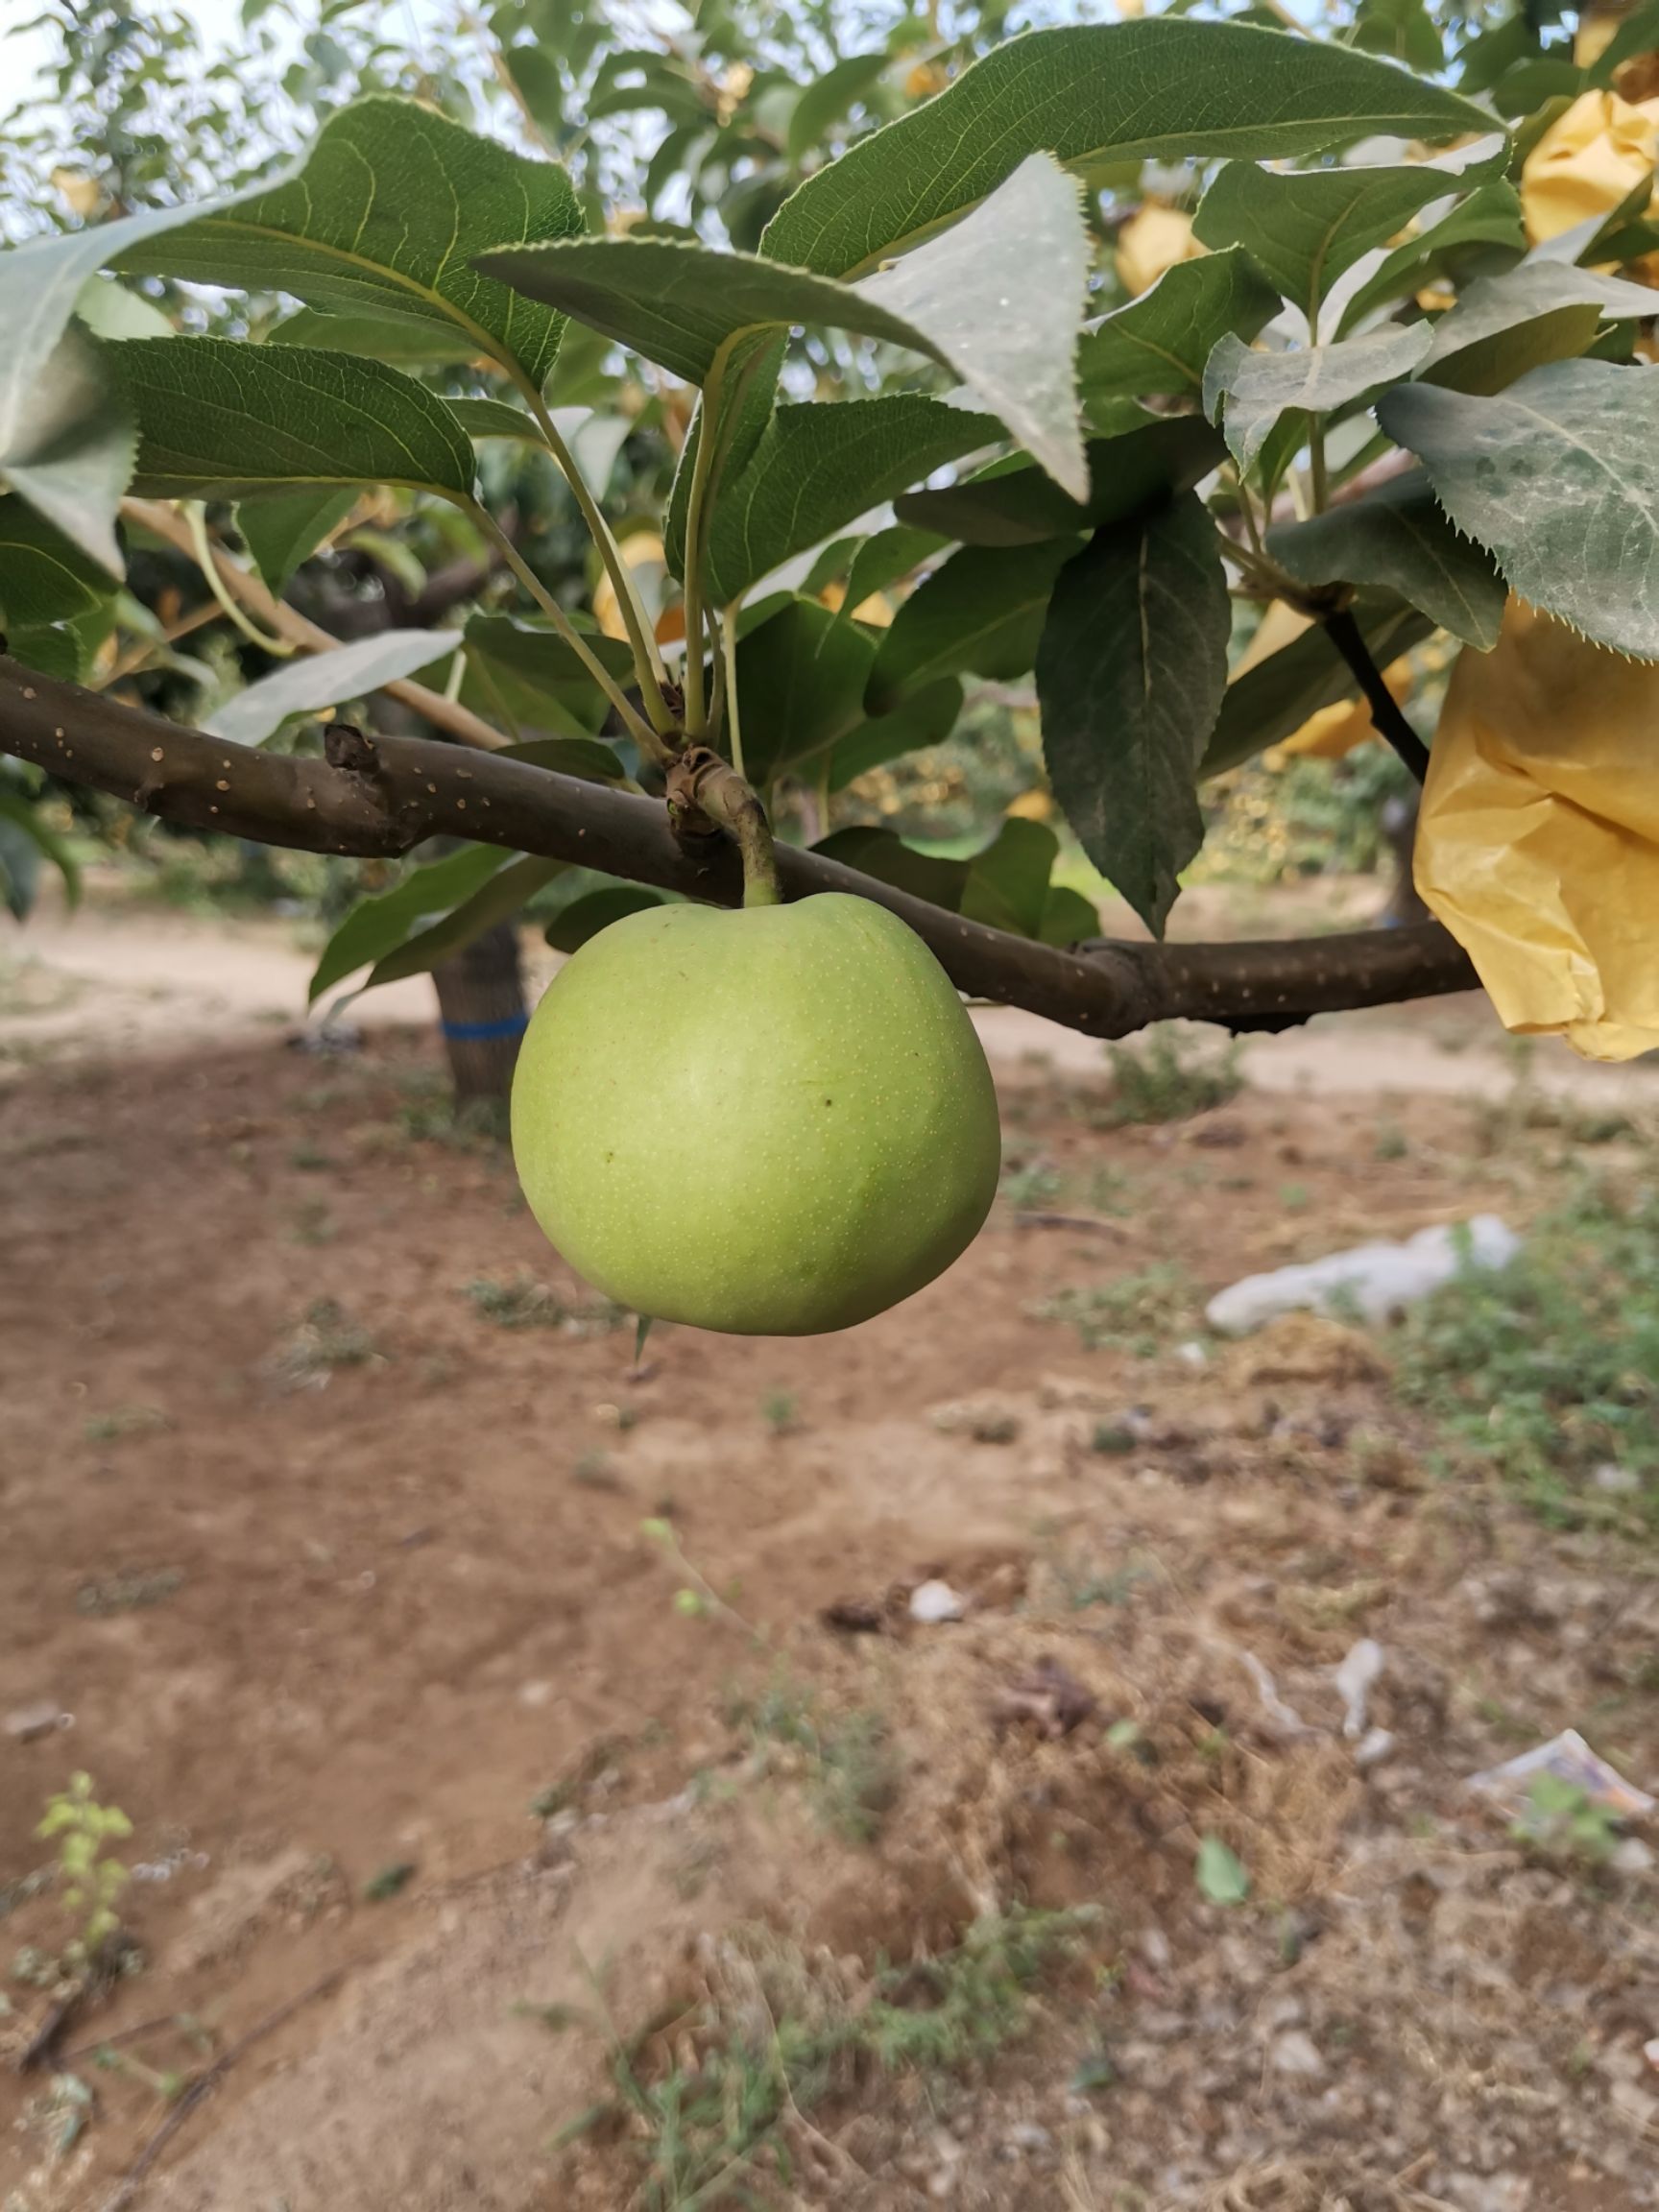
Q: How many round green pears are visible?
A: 1